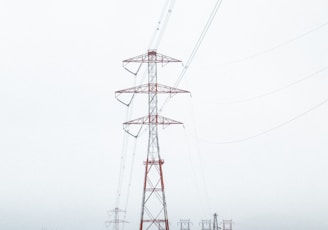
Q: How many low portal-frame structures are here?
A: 3